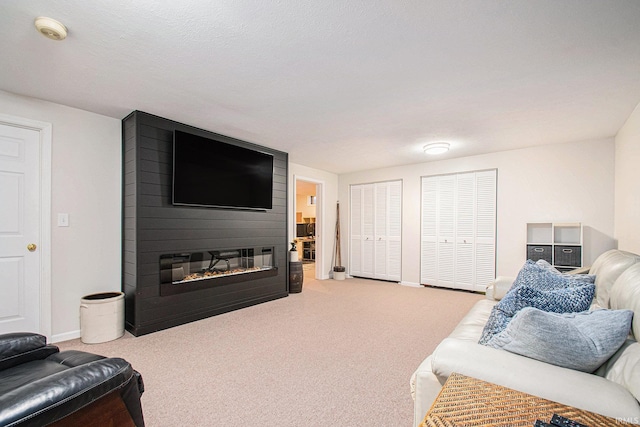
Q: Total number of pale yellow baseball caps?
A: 0